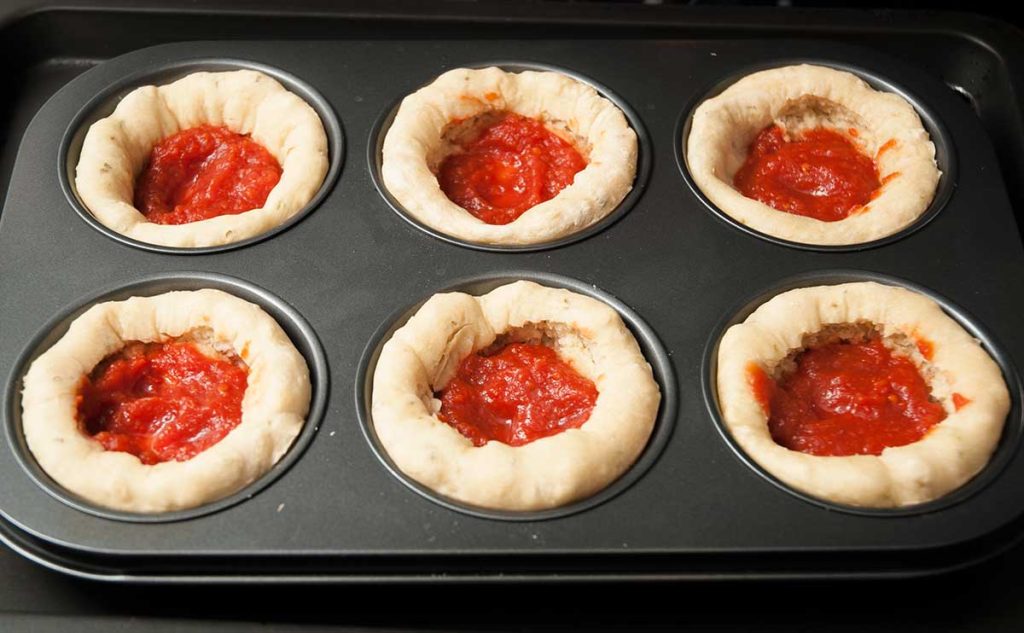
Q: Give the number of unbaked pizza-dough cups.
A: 6